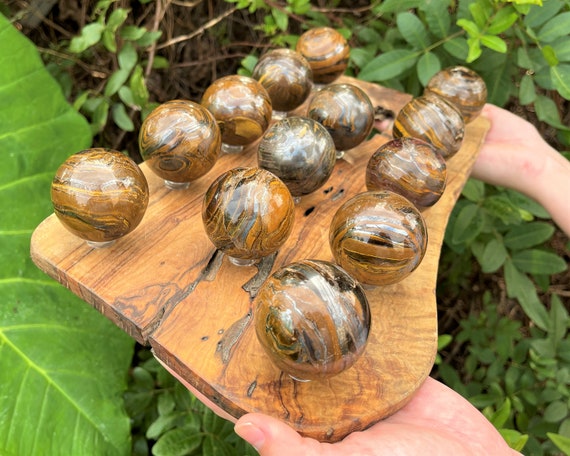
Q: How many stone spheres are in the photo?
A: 13